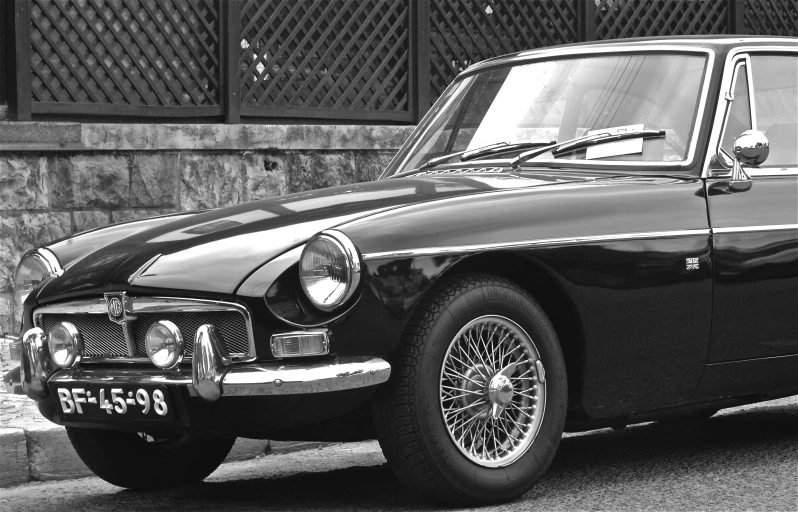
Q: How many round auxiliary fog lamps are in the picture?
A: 2